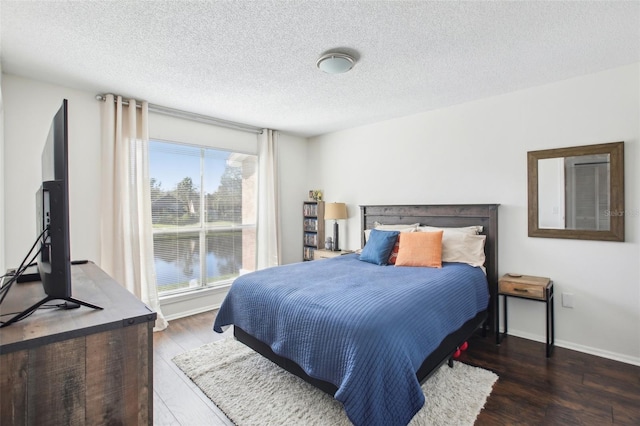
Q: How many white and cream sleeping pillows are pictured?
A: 4